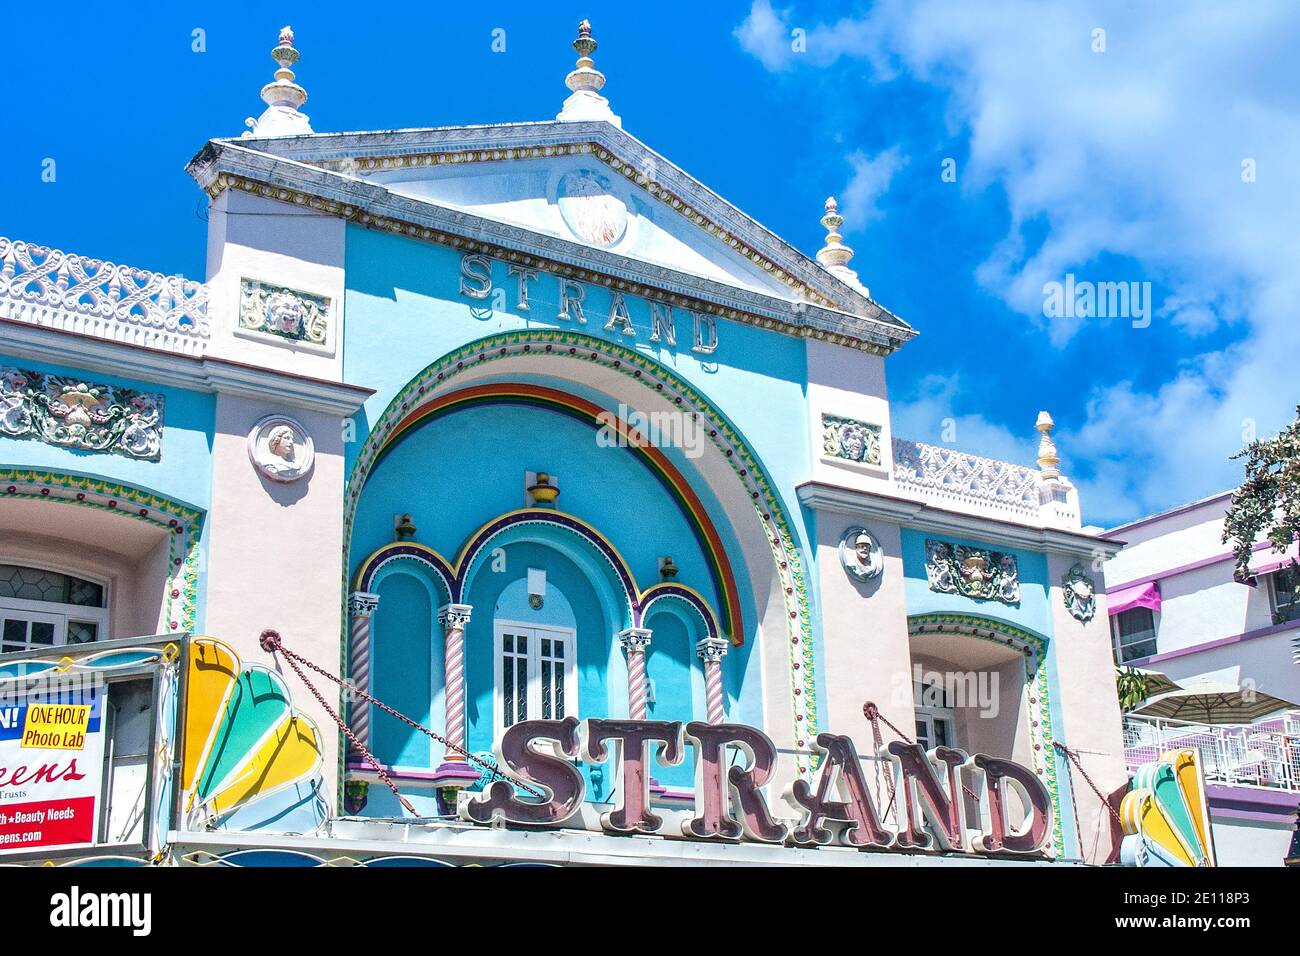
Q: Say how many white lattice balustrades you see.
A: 2